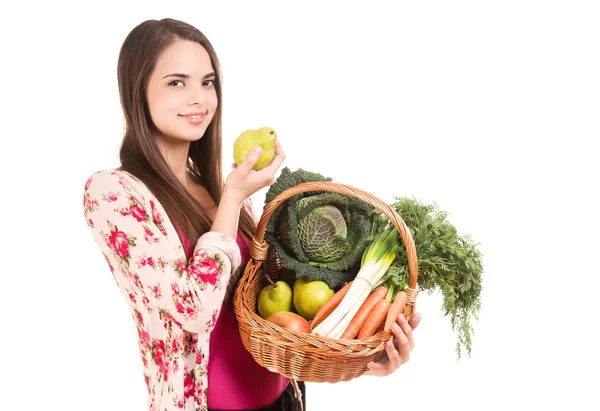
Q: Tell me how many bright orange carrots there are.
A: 4